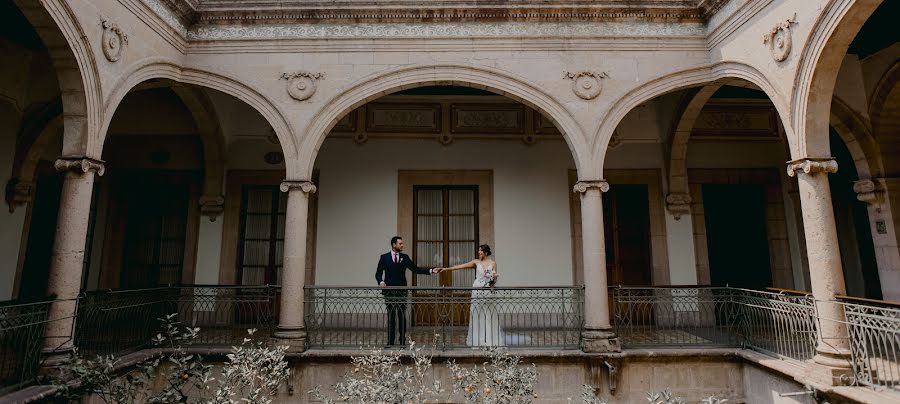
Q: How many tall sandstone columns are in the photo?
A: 4